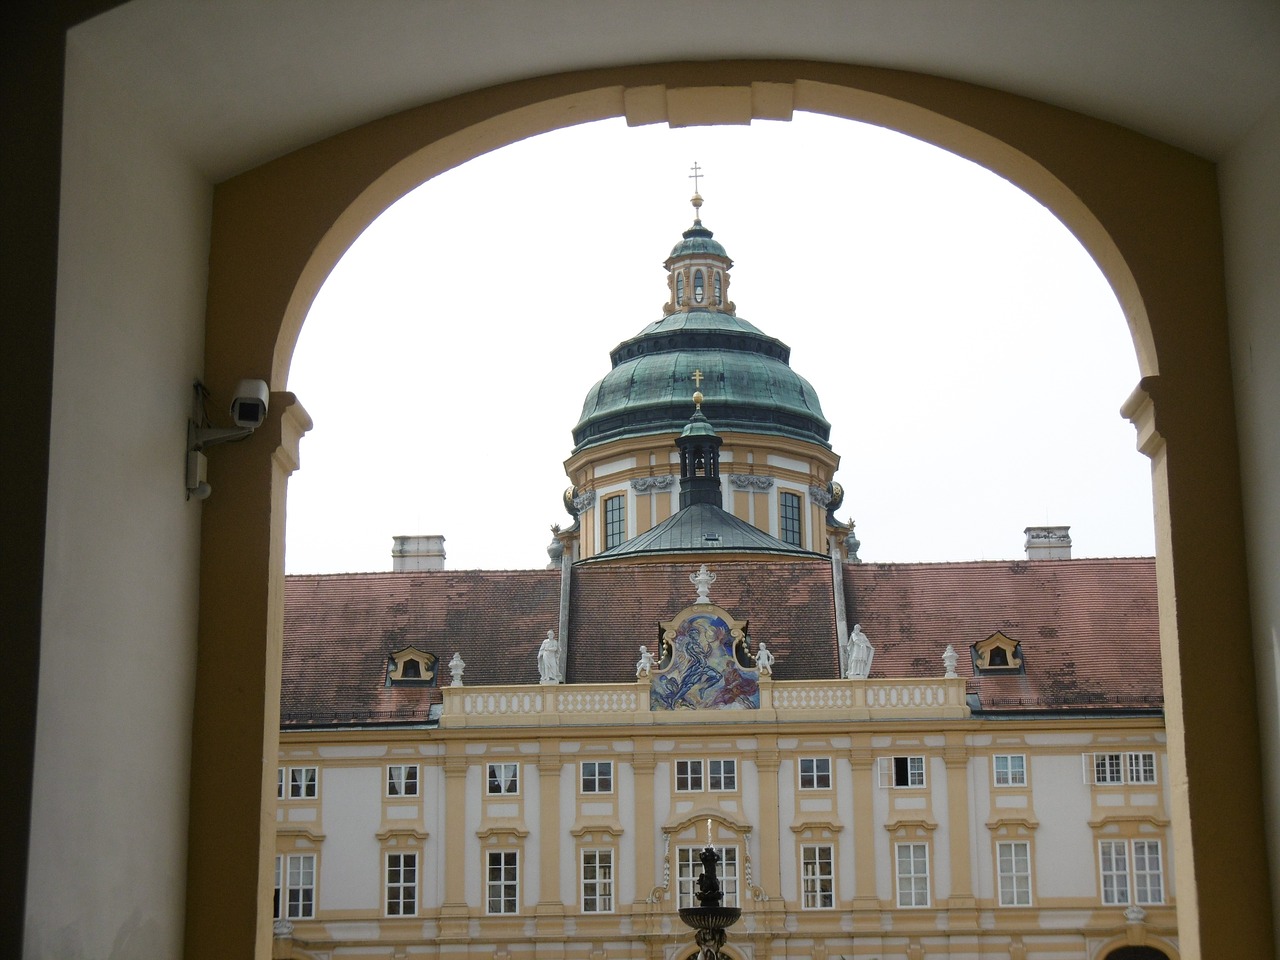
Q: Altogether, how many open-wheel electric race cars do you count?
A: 0